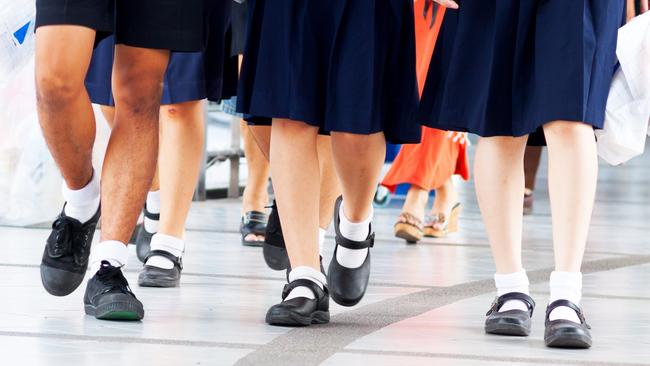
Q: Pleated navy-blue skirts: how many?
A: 3